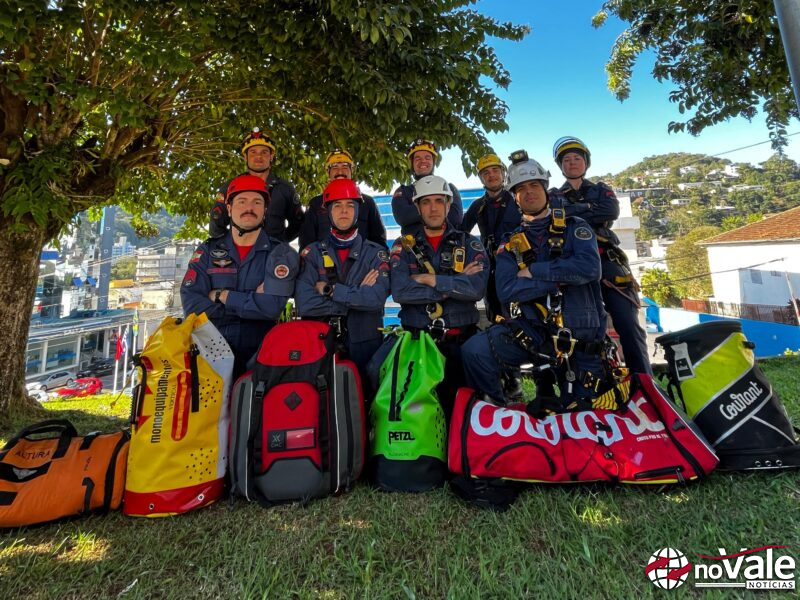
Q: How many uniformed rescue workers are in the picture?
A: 9